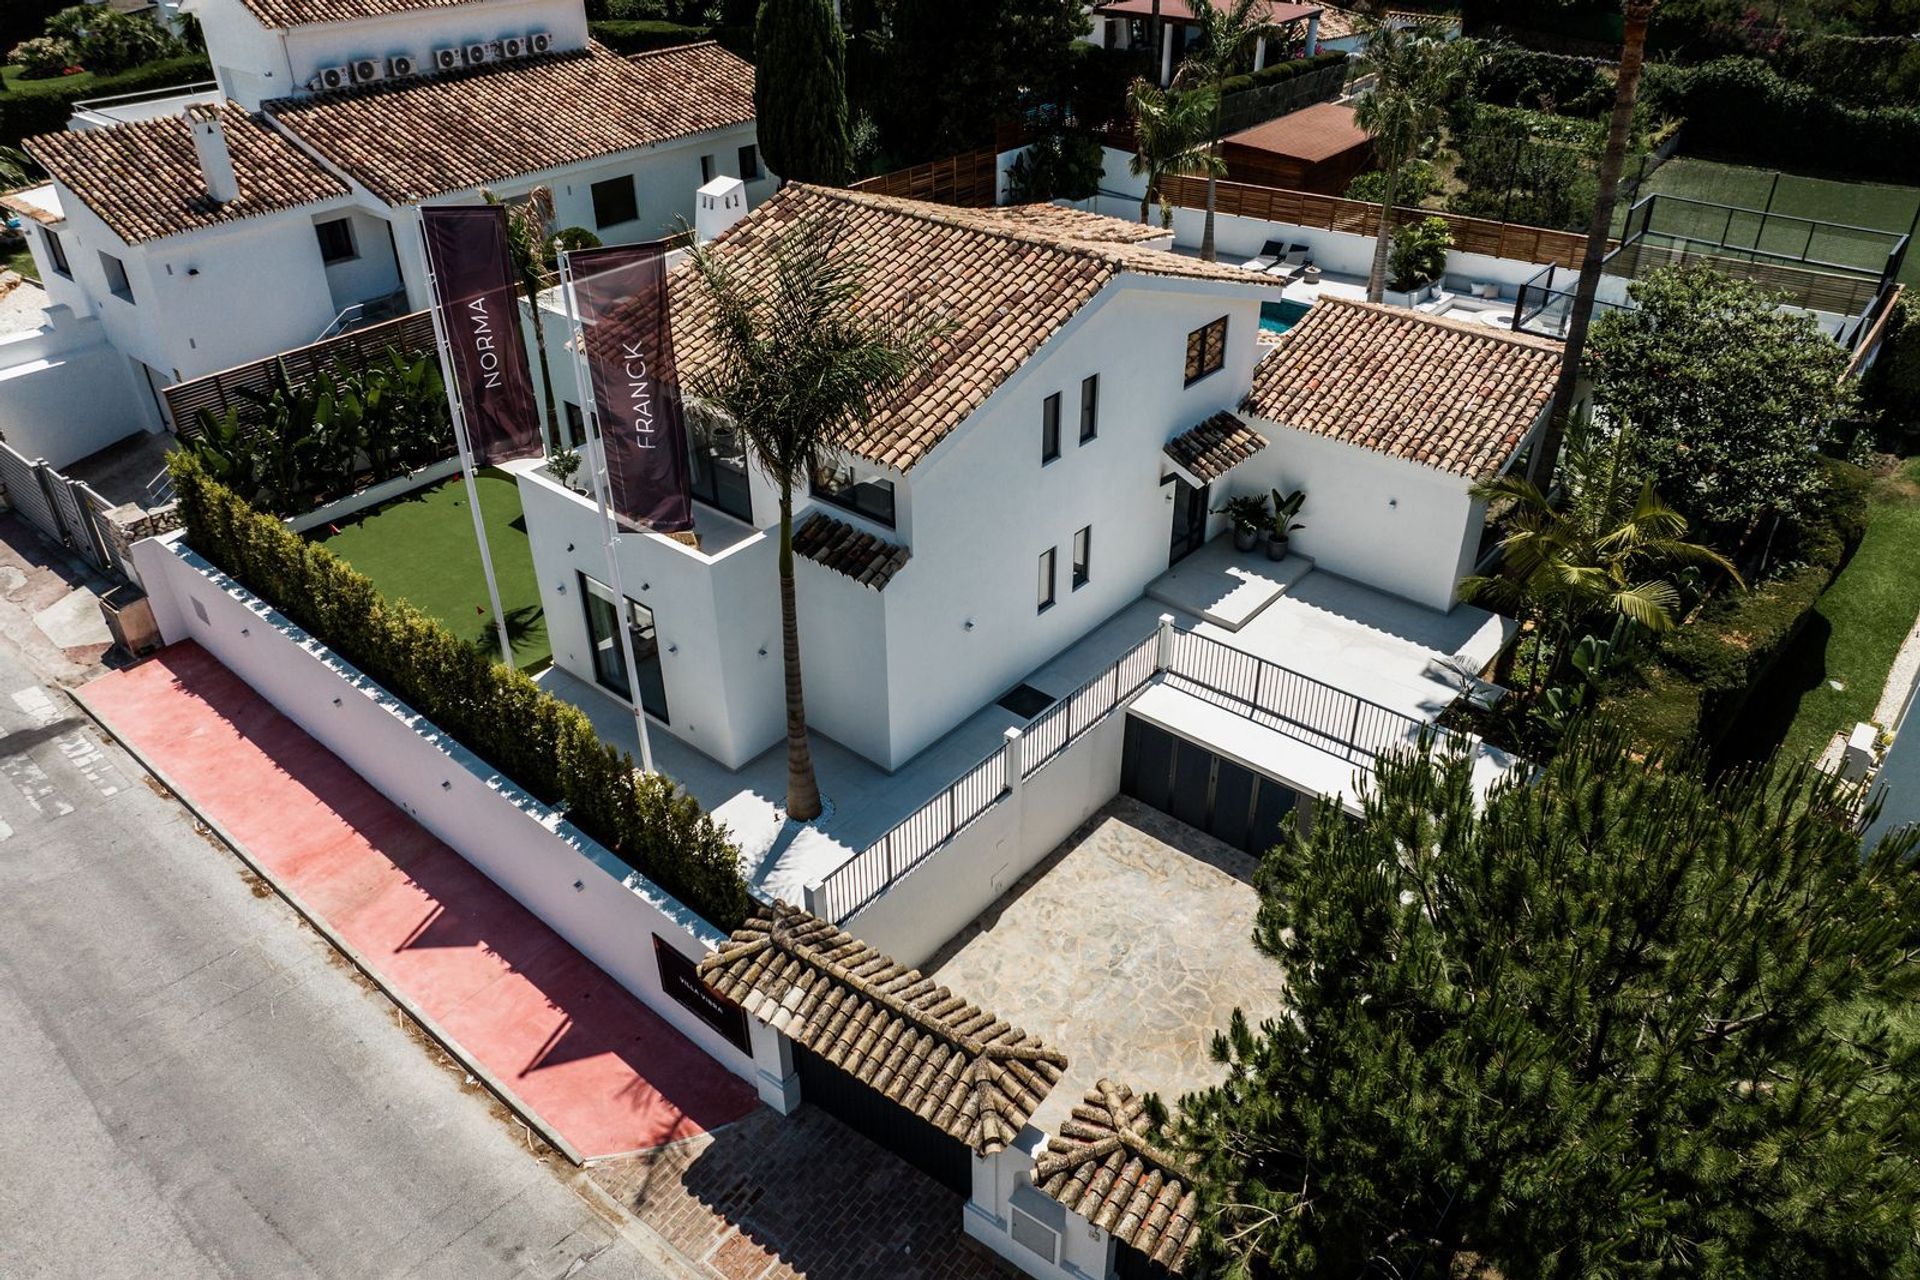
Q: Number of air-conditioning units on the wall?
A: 7